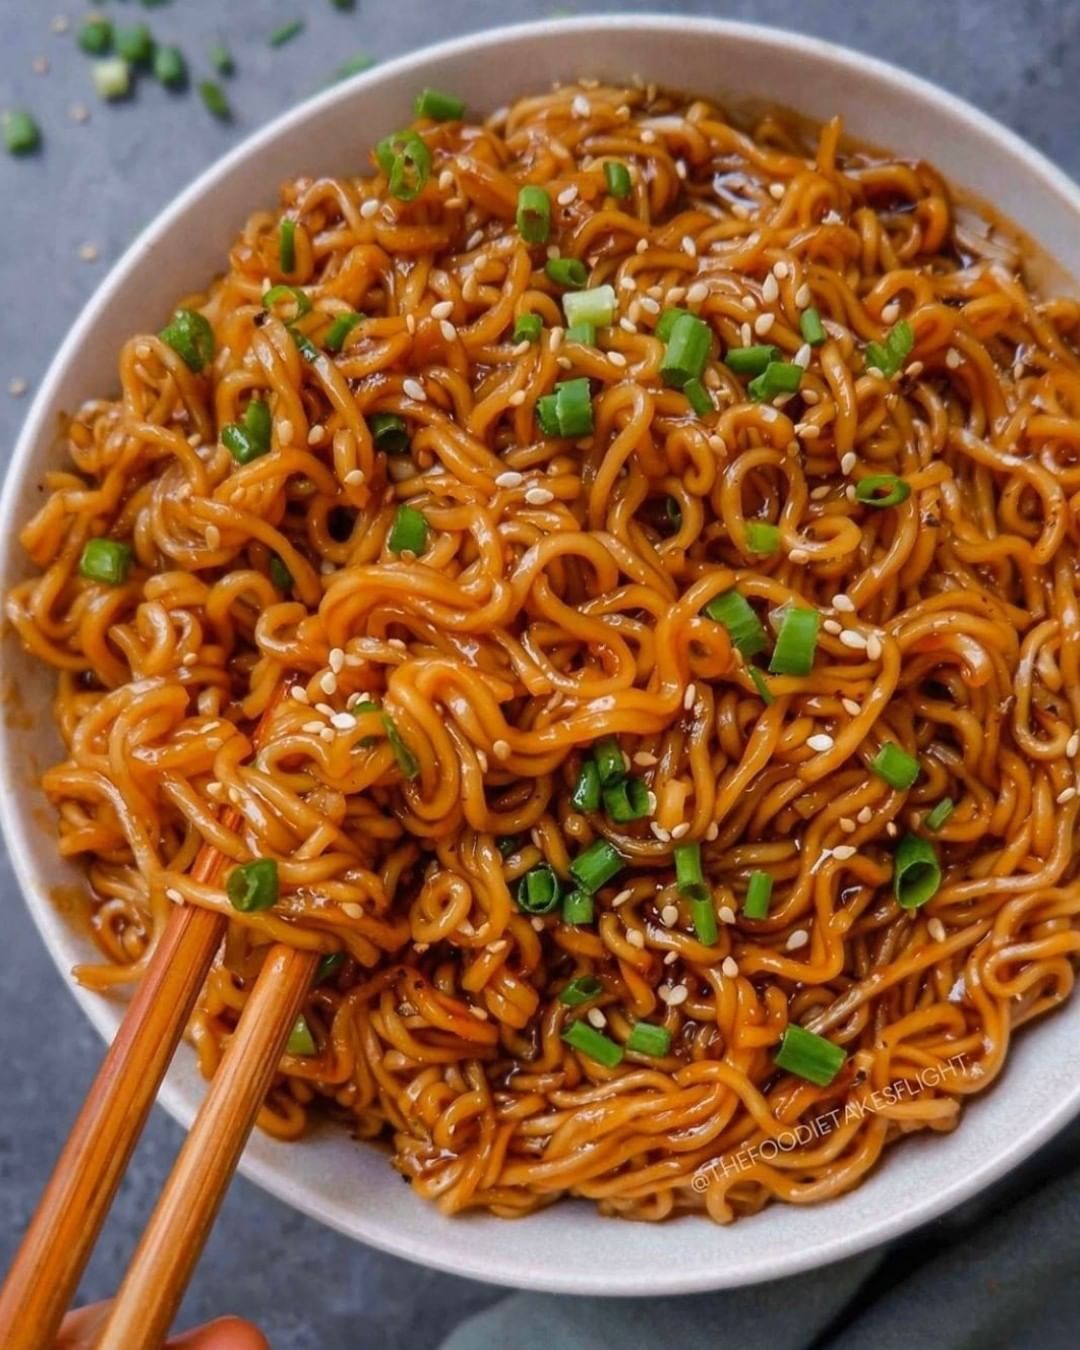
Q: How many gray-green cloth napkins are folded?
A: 1